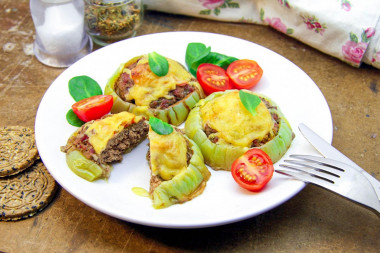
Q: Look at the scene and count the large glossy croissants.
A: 0